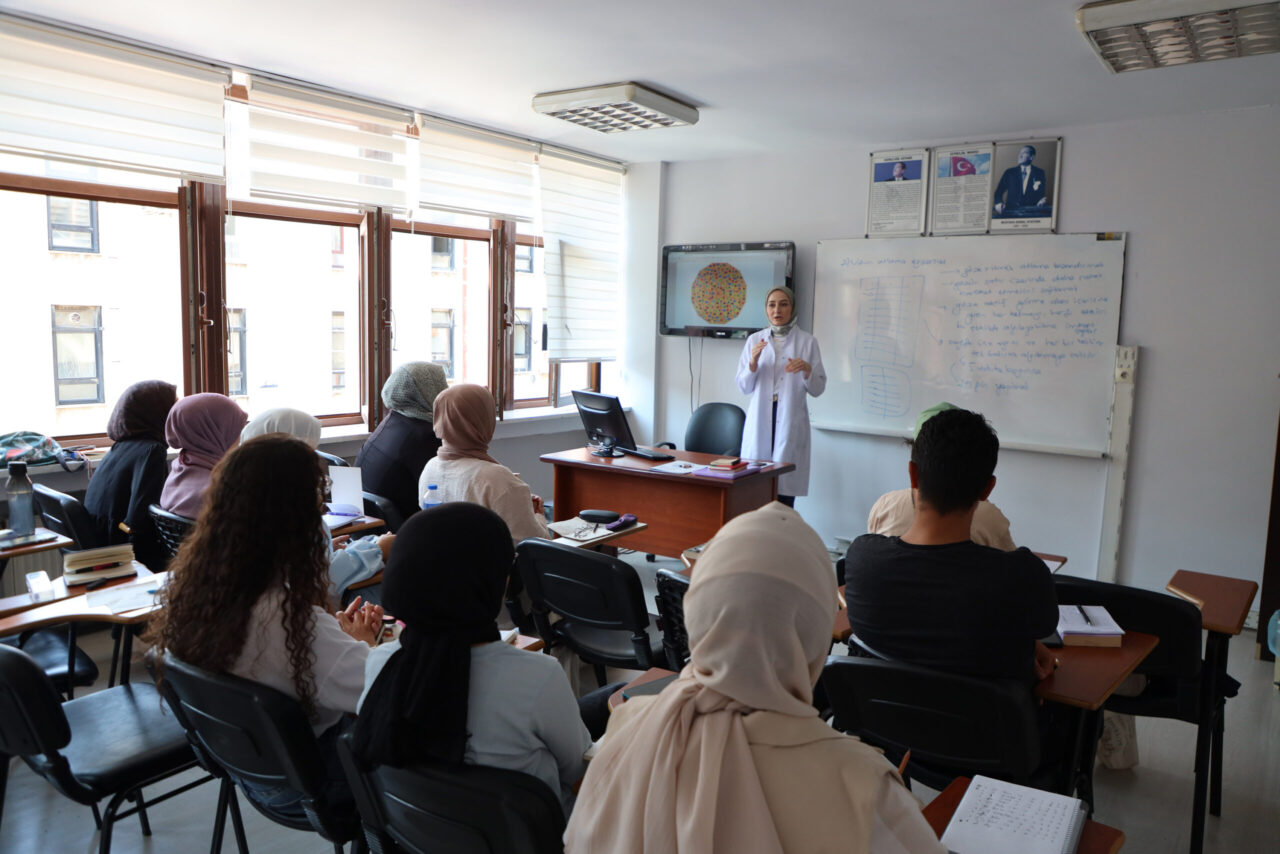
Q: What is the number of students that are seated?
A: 10